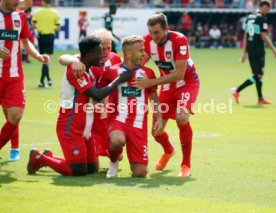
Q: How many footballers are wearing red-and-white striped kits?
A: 5